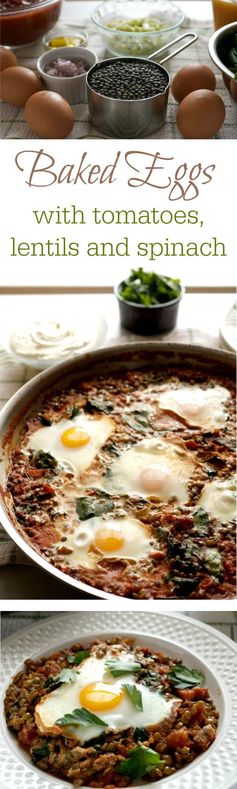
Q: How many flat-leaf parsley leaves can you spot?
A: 7